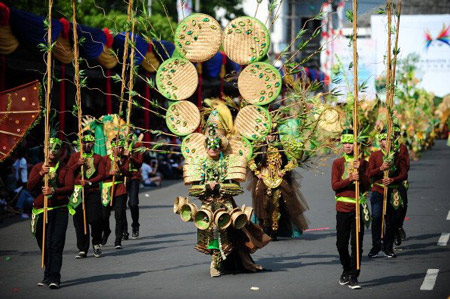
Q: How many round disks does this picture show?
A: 8